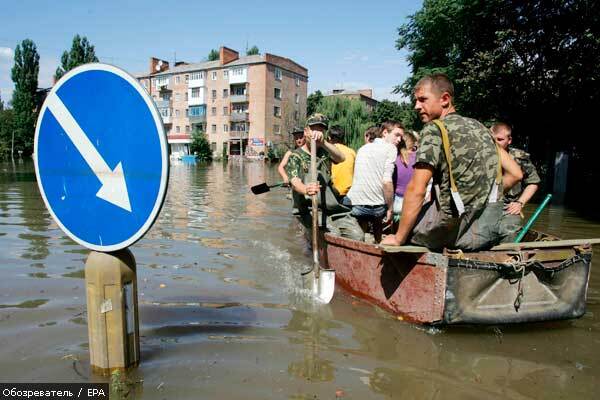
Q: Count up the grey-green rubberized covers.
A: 1